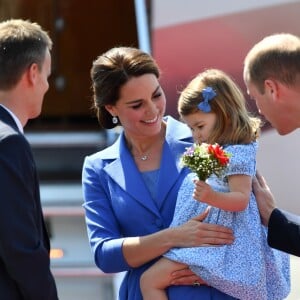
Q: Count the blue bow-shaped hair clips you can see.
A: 1